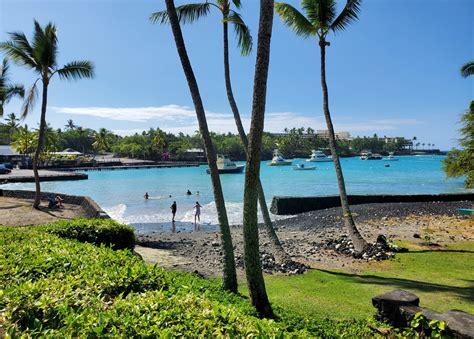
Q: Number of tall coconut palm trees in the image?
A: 5